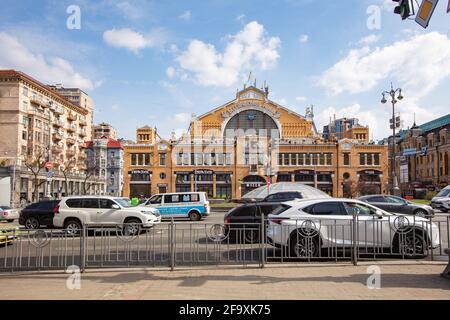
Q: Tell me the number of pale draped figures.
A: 0